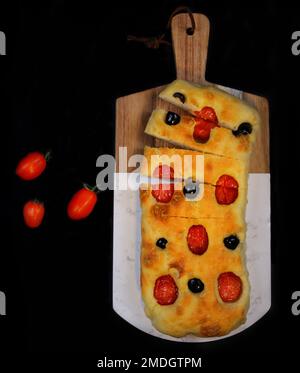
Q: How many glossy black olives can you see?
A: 7